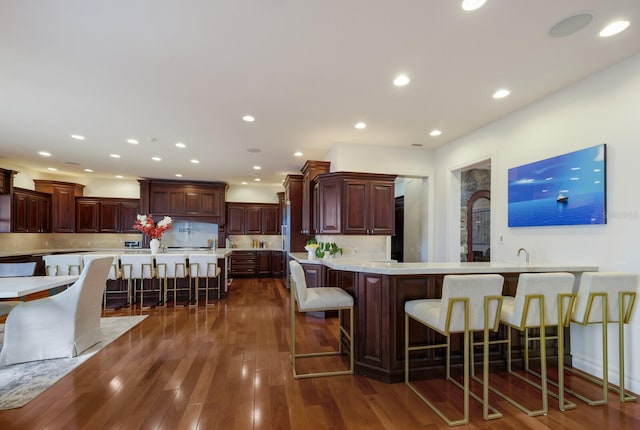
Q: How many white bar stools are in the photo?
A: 9